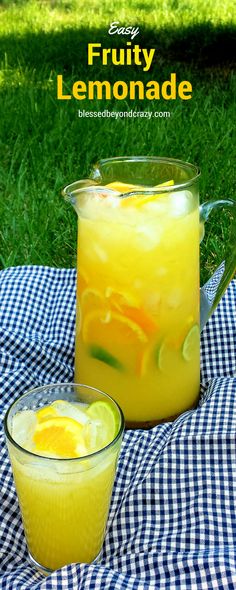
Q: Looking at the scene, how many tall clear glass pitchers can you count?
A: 1